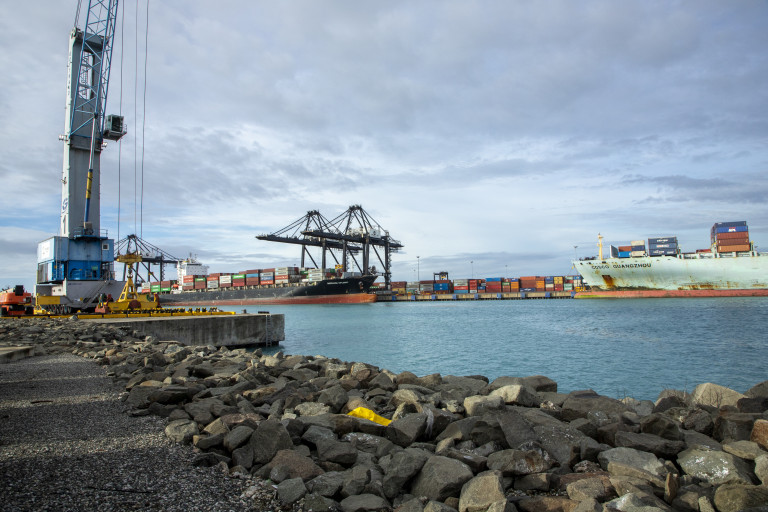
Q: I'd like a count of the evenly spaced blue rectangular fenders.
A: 9